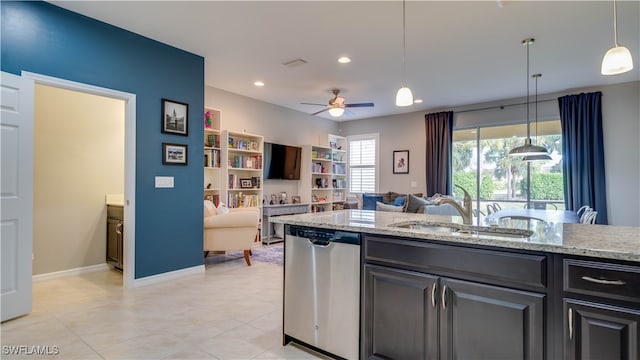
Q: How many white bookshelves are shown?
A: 4